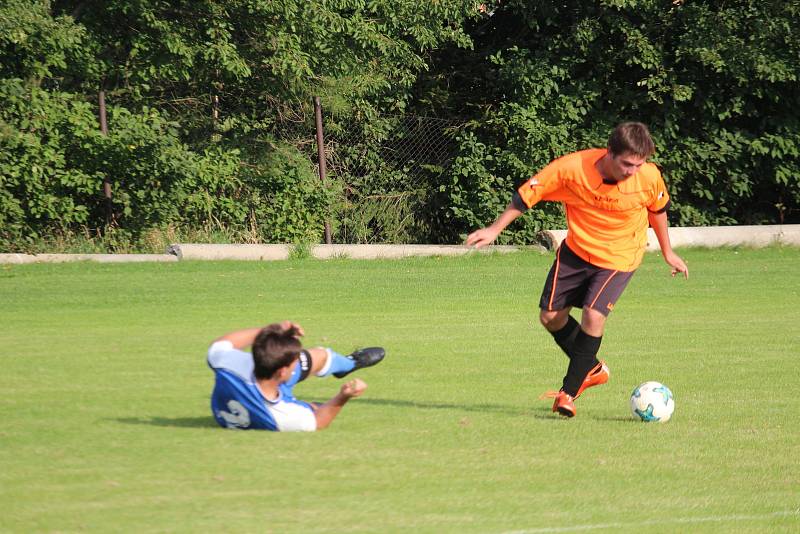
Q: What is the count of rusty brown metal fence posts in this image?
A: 2